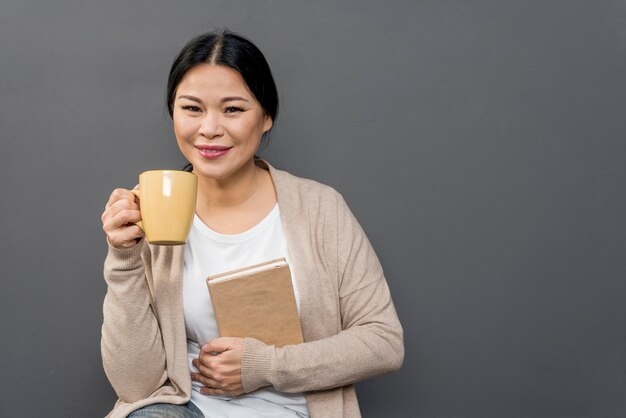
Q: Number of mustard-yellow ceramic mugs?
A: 1